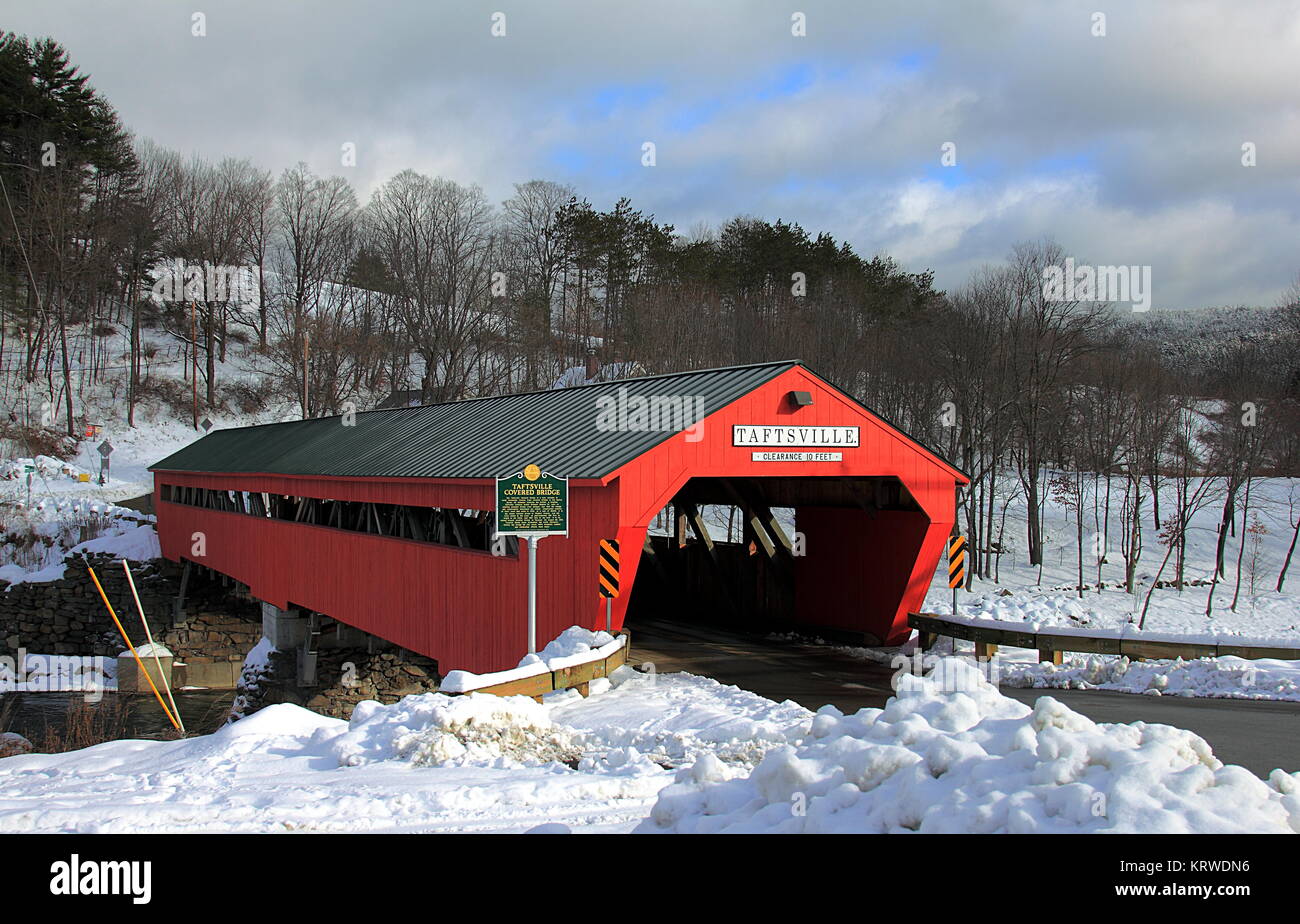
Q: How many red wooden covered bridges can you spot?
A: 1